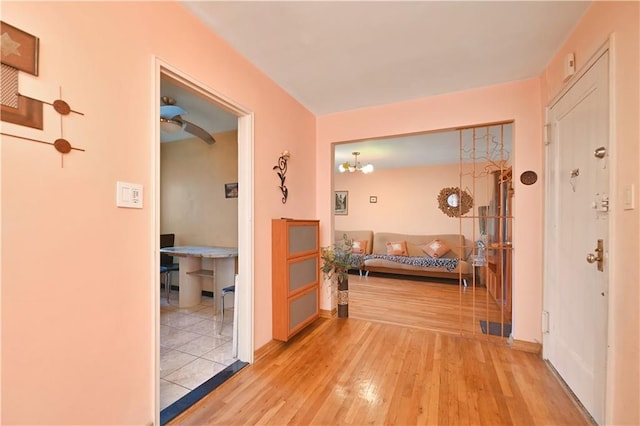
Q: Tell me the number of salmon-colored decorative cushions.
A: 3